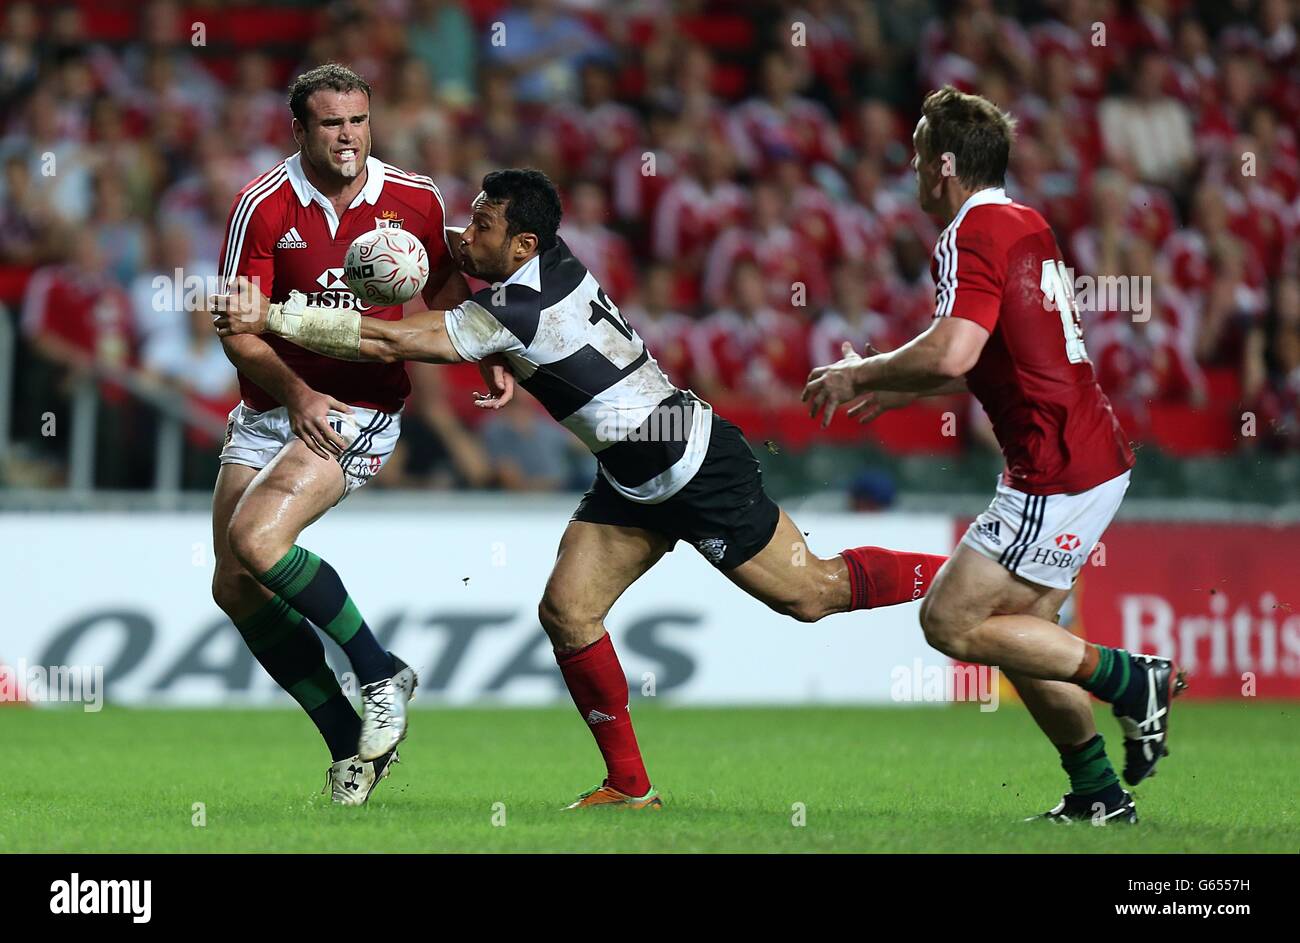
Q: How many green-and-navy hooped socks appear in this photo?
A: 4